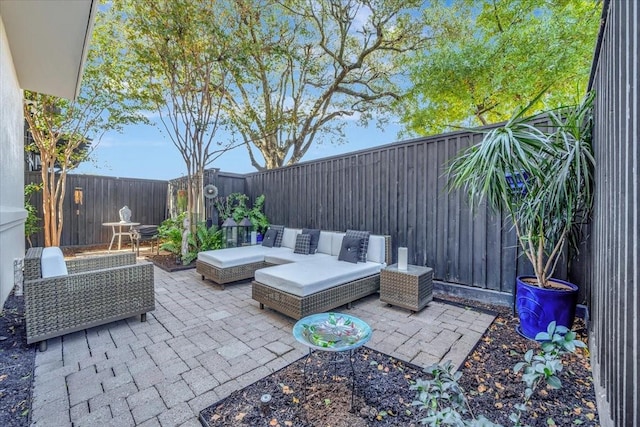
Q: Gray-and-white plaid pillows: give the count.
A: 3